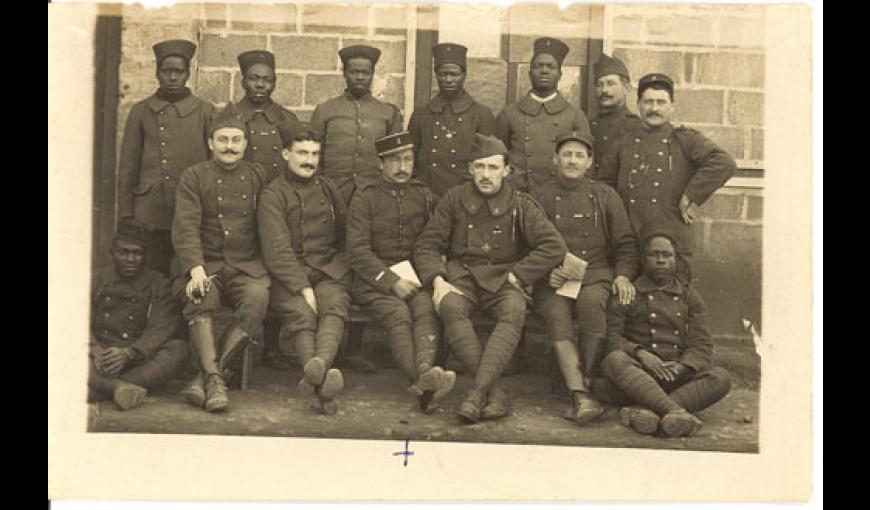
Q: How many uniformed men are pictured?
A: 14